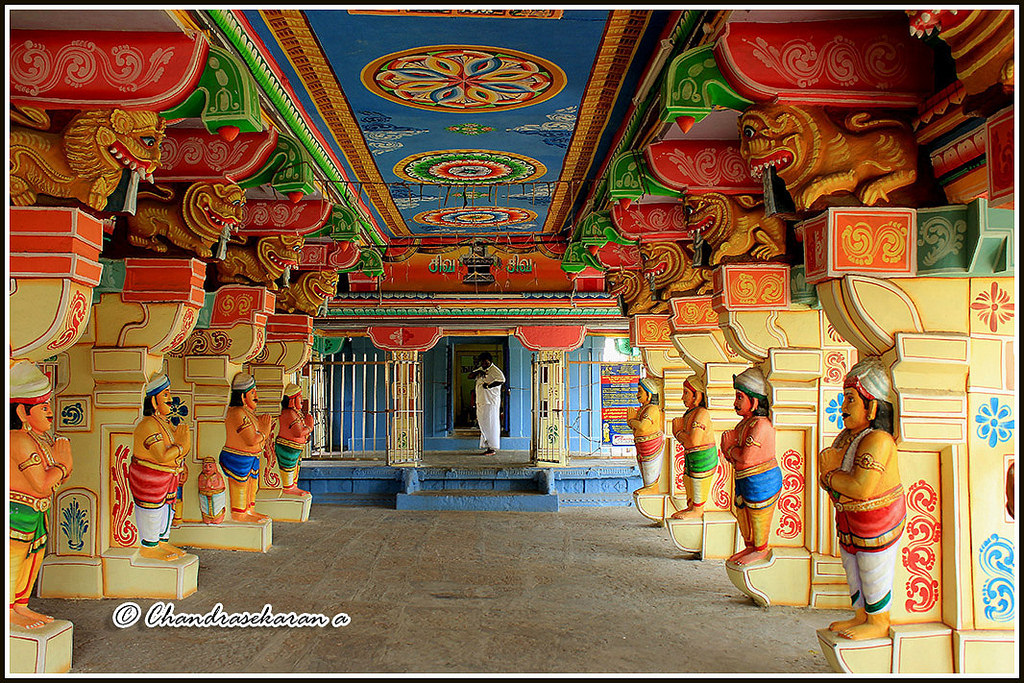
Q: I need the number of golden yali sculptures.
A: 8